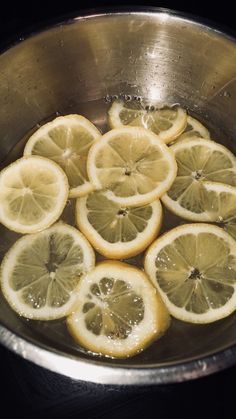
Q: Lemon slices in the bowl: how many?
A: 11